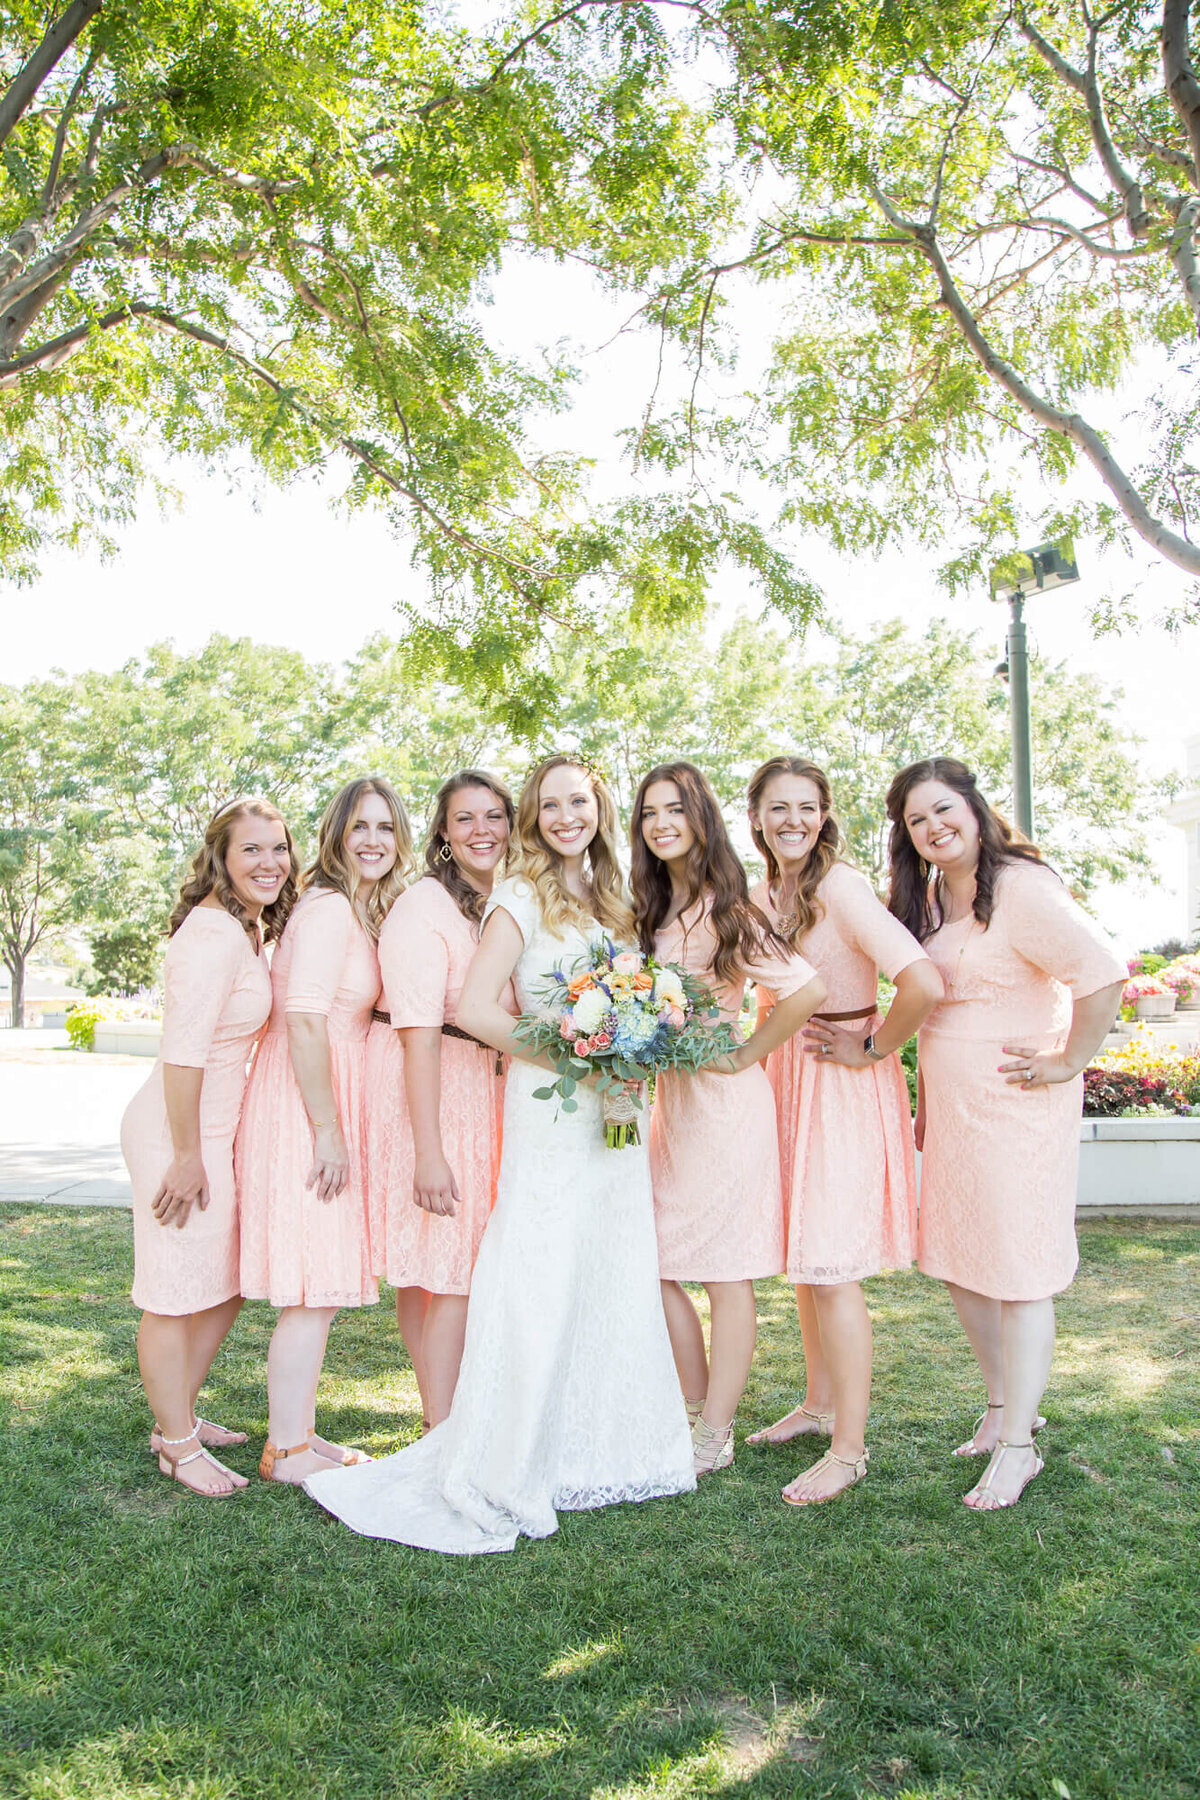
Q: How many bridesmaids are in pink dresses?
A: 6